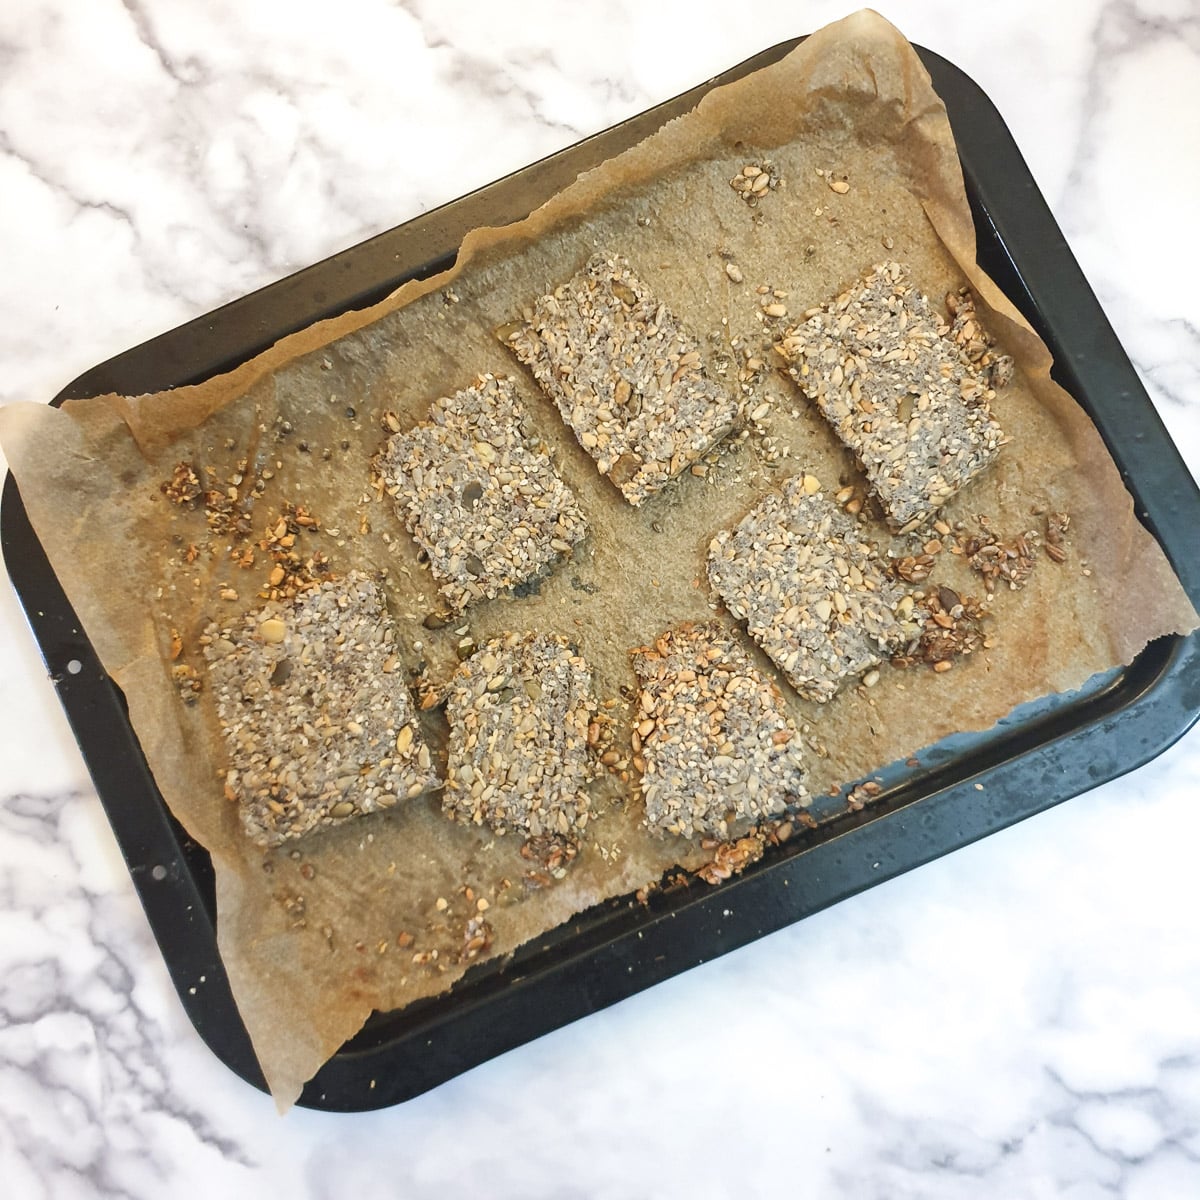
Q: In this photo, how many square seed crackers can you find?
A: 7